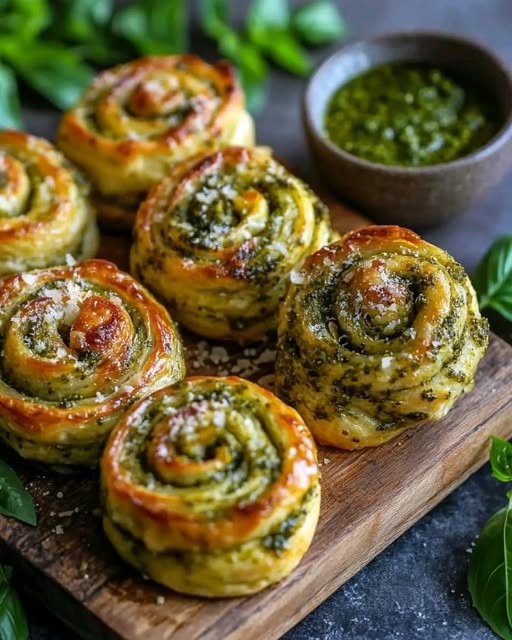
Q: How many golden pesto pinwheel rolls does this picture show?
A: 6